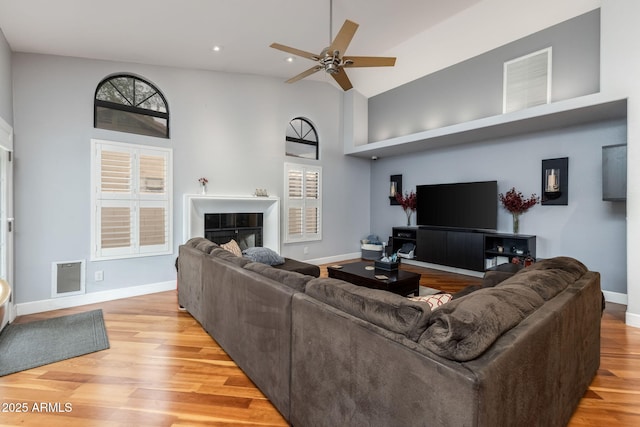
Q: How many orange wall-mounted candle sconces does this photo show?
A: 0